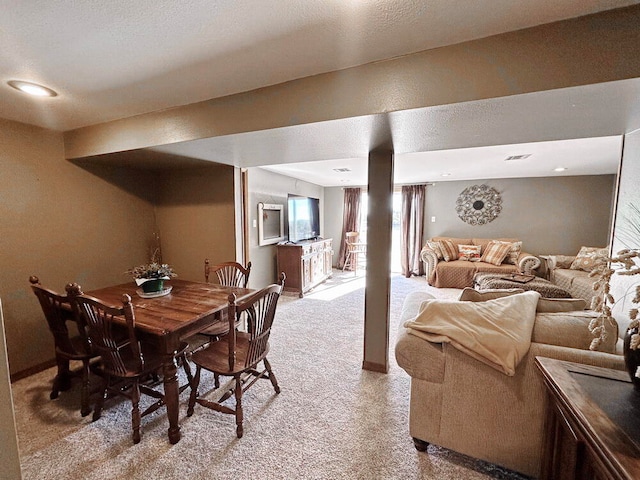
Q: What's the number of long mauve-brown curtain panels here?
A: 2